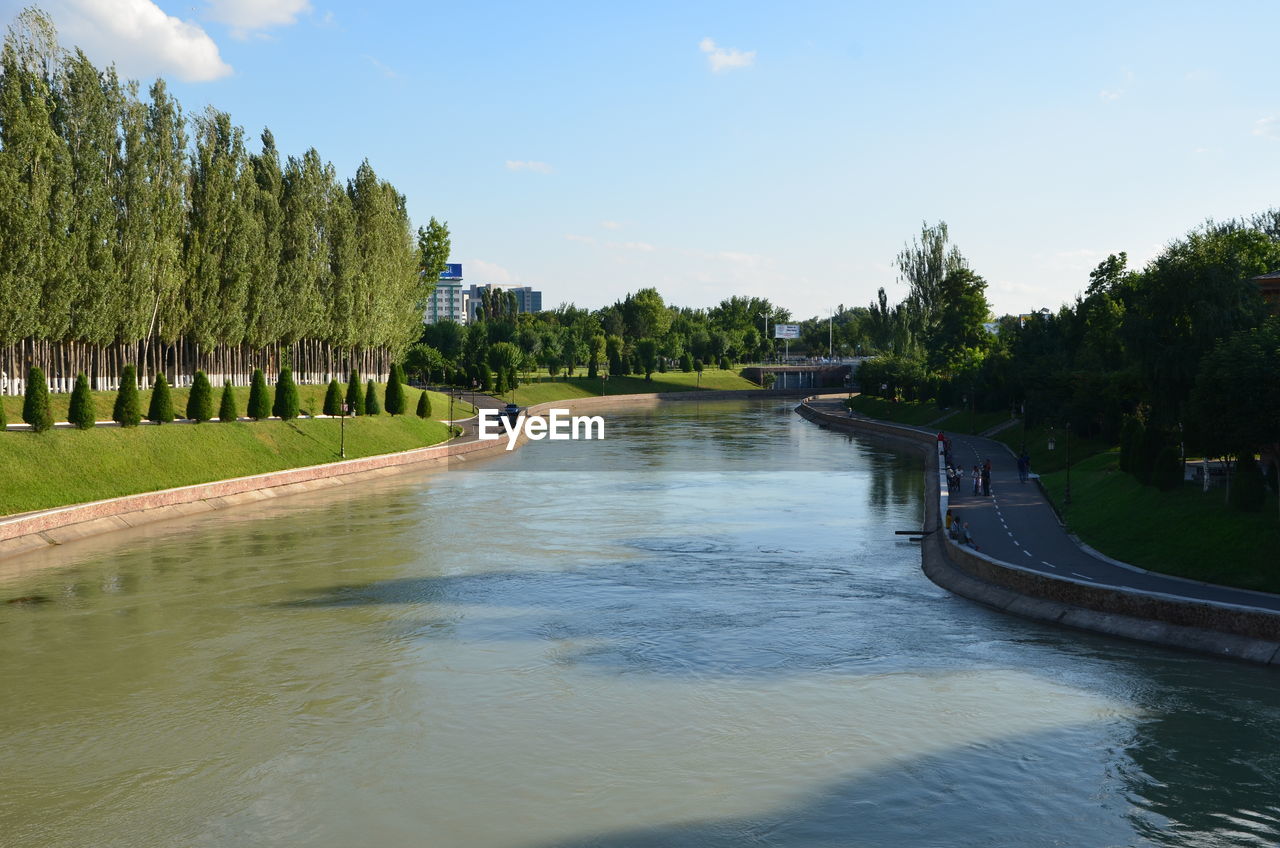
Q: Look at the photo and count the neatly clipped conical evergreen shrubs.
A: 14